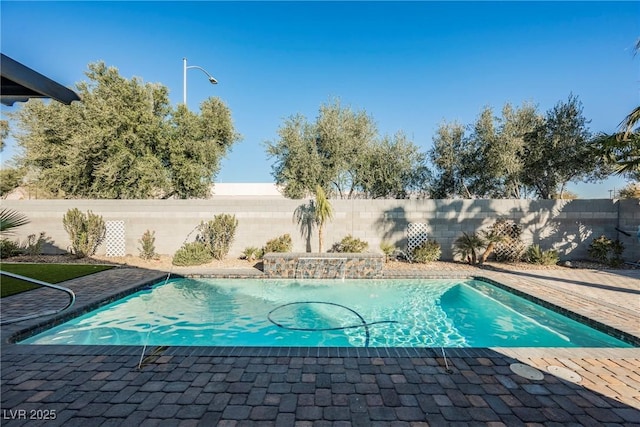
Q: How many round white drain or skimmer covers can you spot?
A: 2